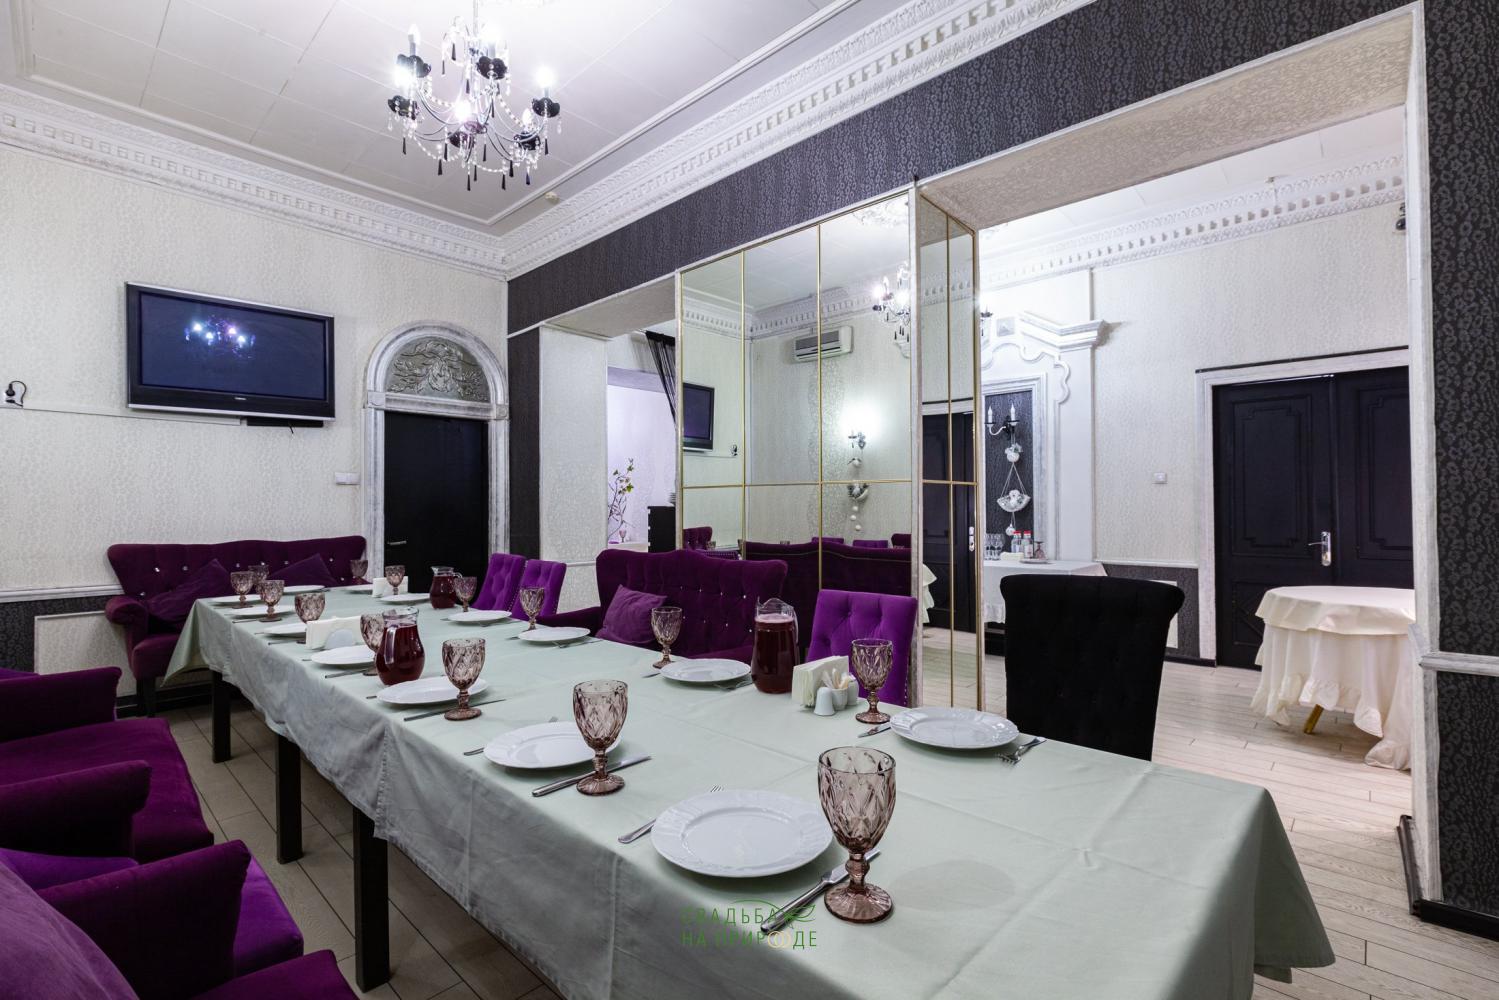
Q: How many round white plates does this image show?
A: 14